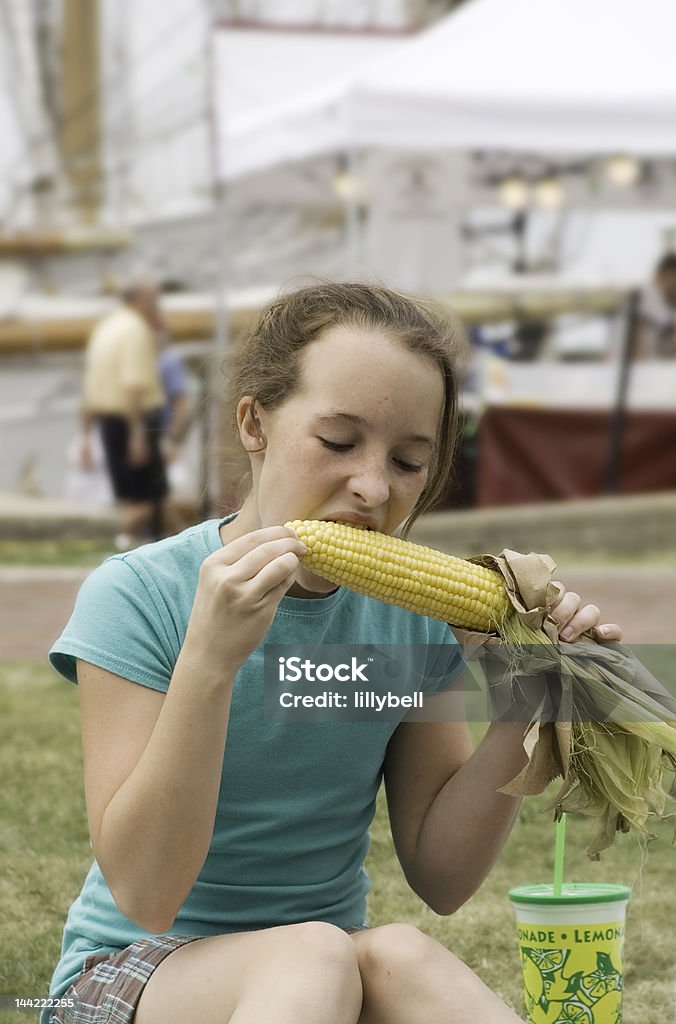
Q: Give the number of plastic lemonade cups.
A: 1